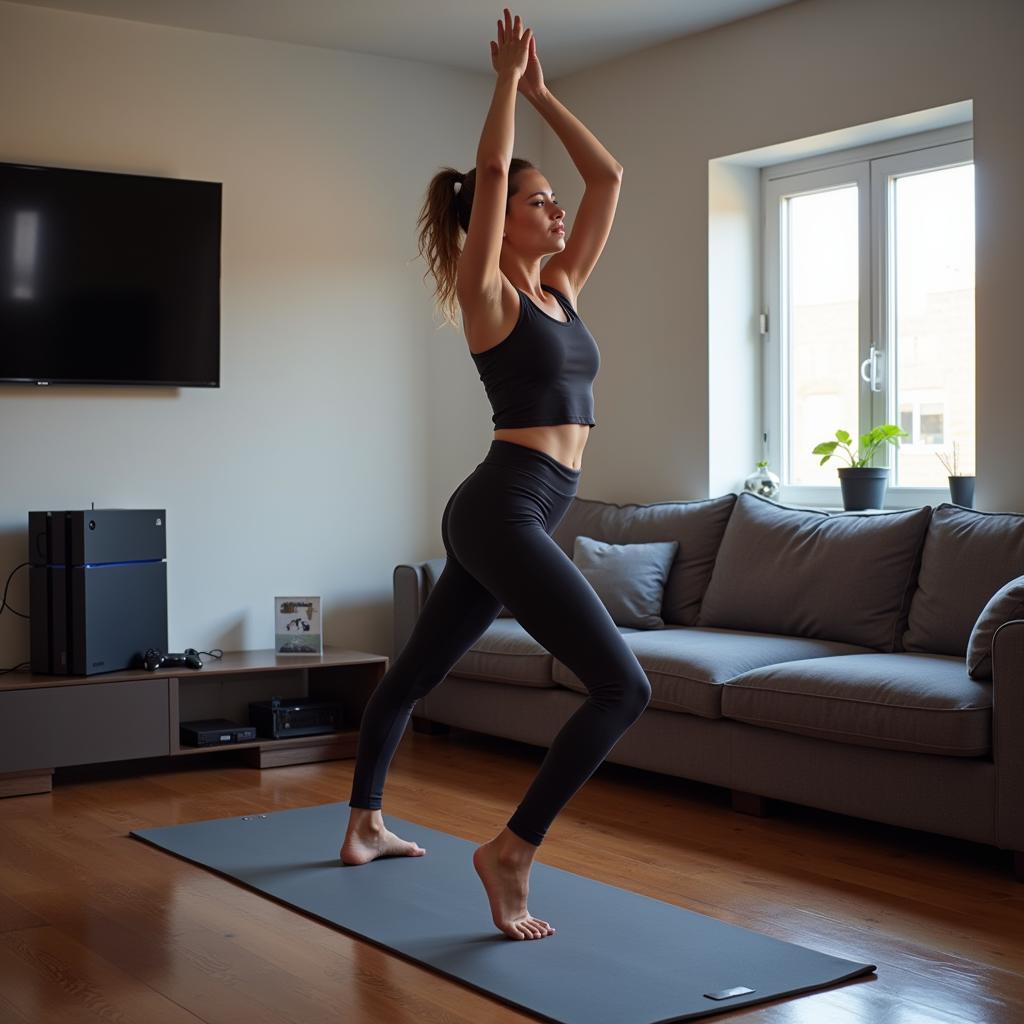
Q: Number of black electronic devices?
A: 5